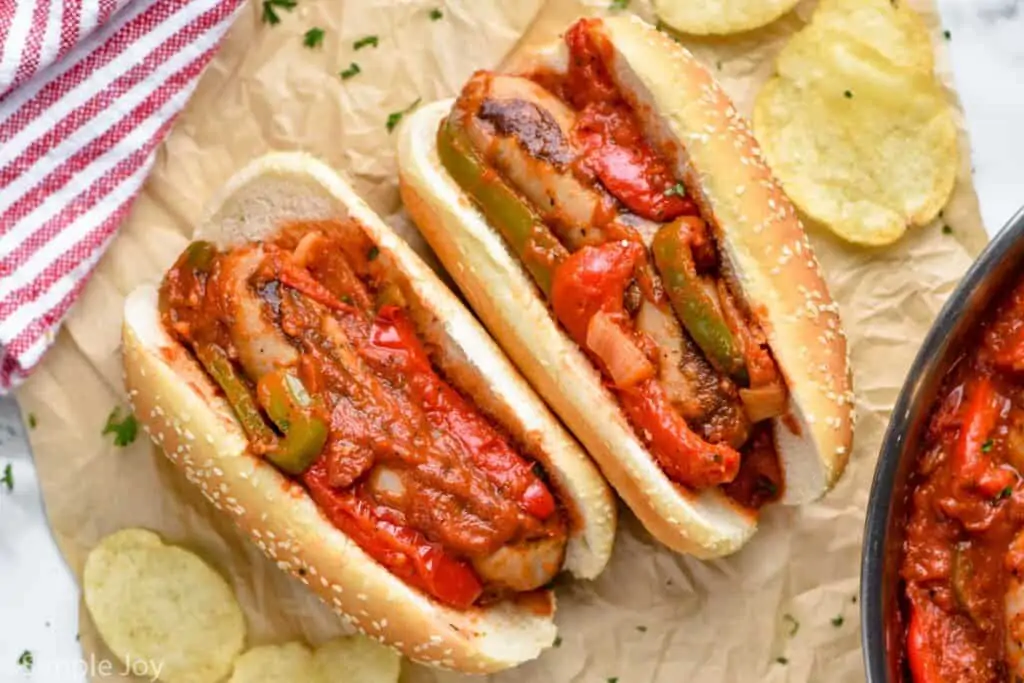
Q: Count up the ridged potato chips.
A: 0